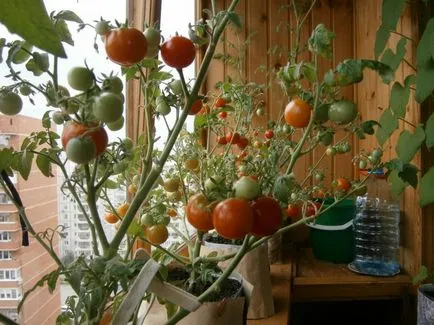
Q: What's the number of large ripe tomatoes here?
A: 7